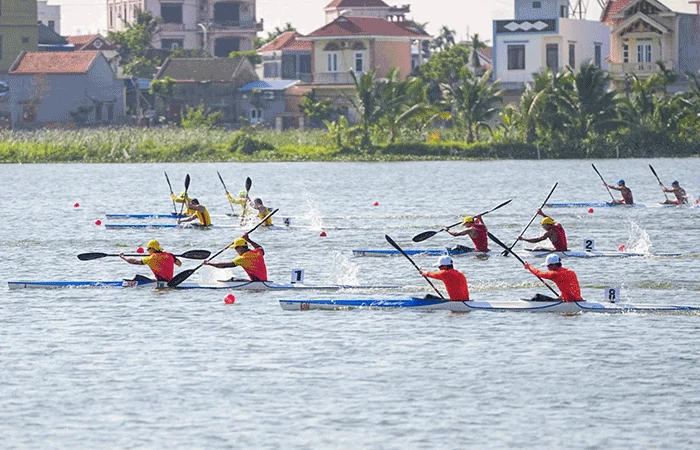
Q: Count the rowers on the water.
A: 12